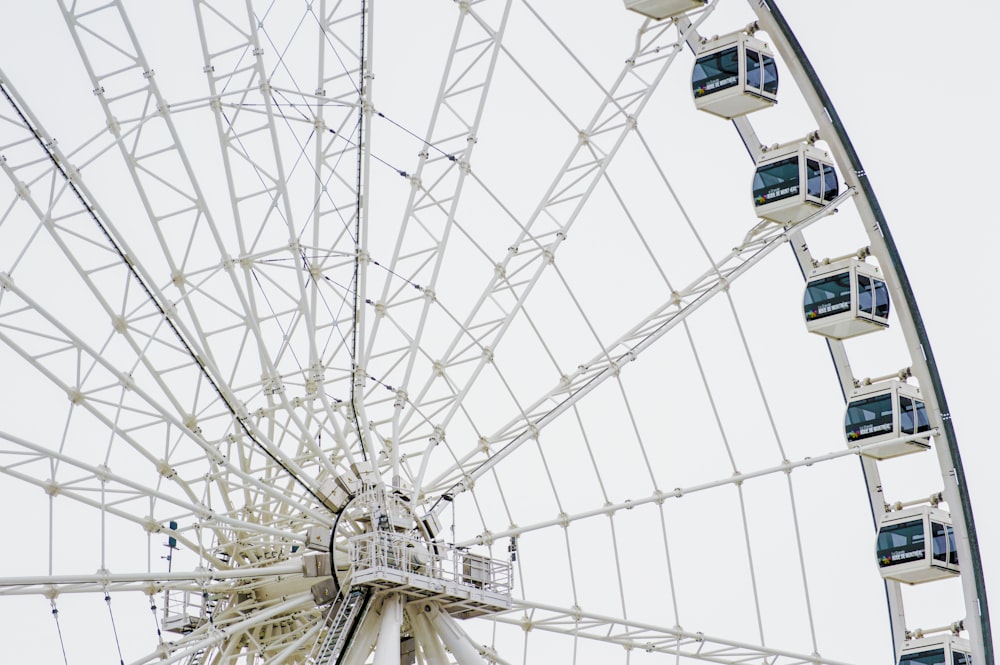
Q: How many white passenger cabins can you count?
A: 7